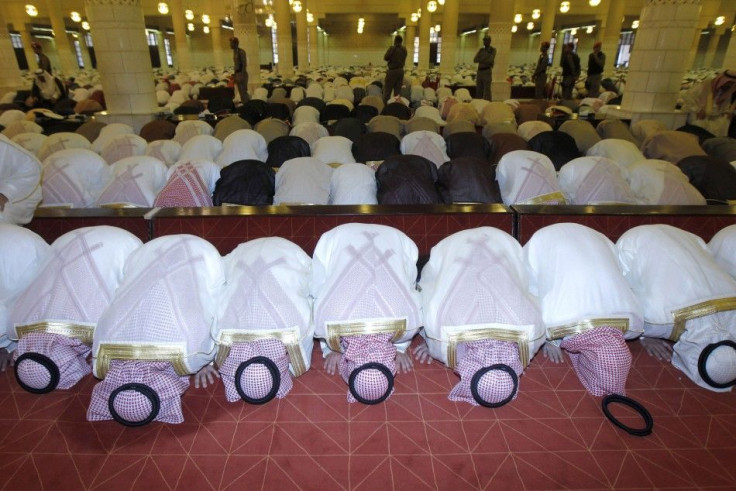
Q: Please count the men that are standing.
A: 7